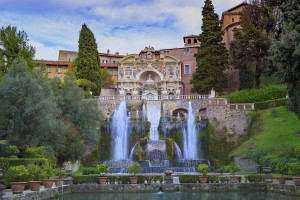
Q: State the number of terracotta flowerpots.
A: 10